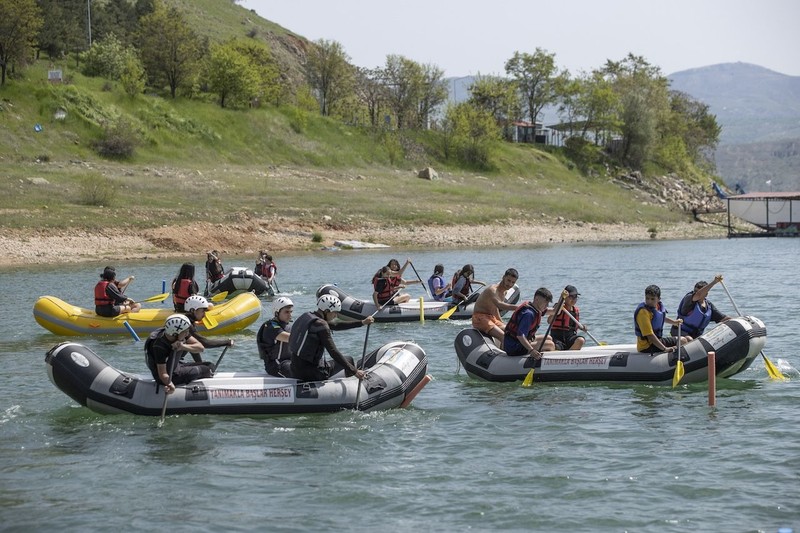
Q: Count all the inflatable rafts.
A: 5